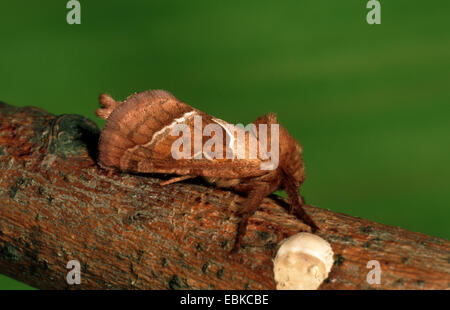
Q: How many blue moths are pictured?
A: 0